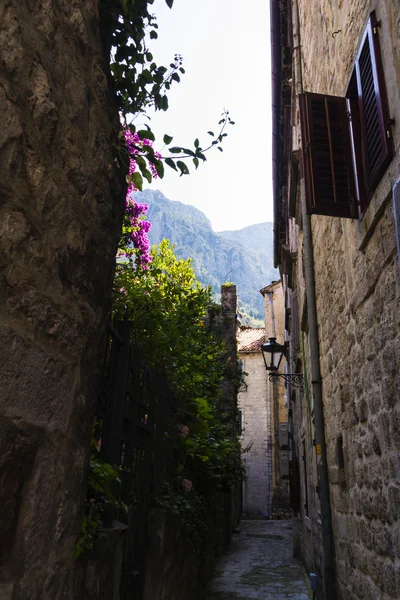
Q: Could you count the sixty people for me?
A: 0